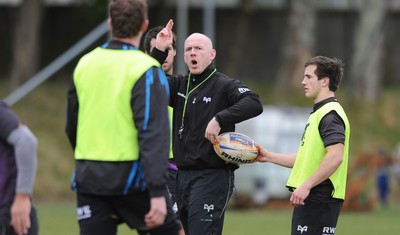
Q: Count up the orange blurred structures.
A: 1